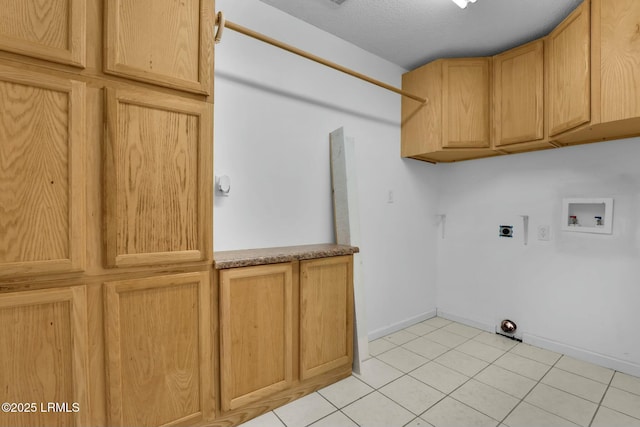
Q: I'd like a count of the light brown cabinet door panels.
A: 11